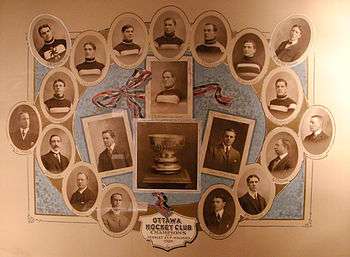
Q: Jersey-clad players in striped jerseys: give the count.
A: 9